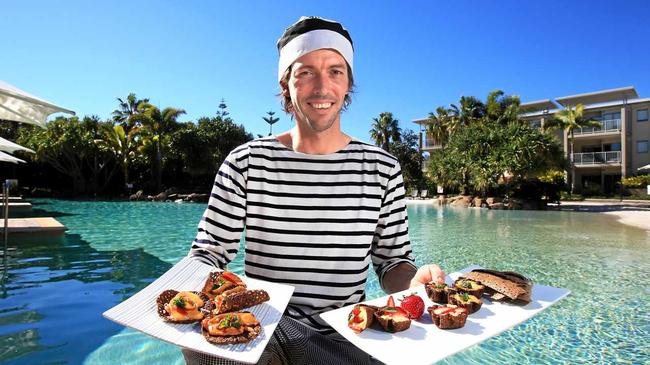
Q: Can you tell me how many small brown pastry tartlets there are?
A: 6